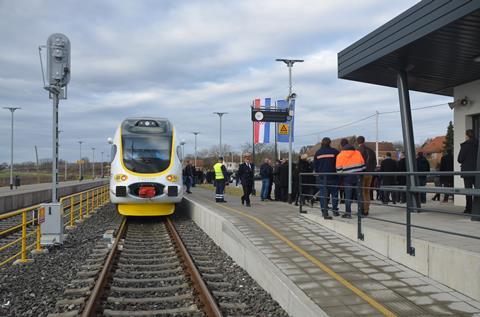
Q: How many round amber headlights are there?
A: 2